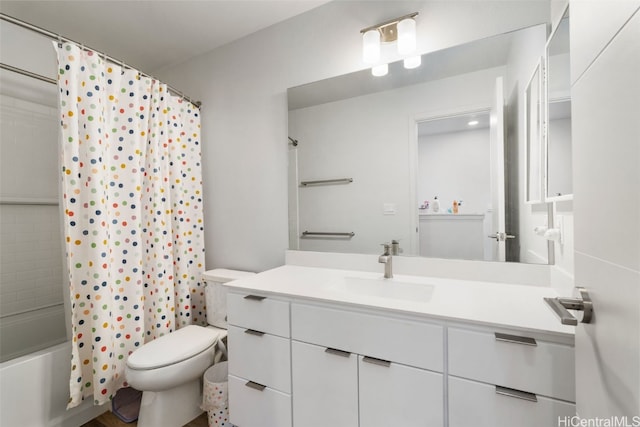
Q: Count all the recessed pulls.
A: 7